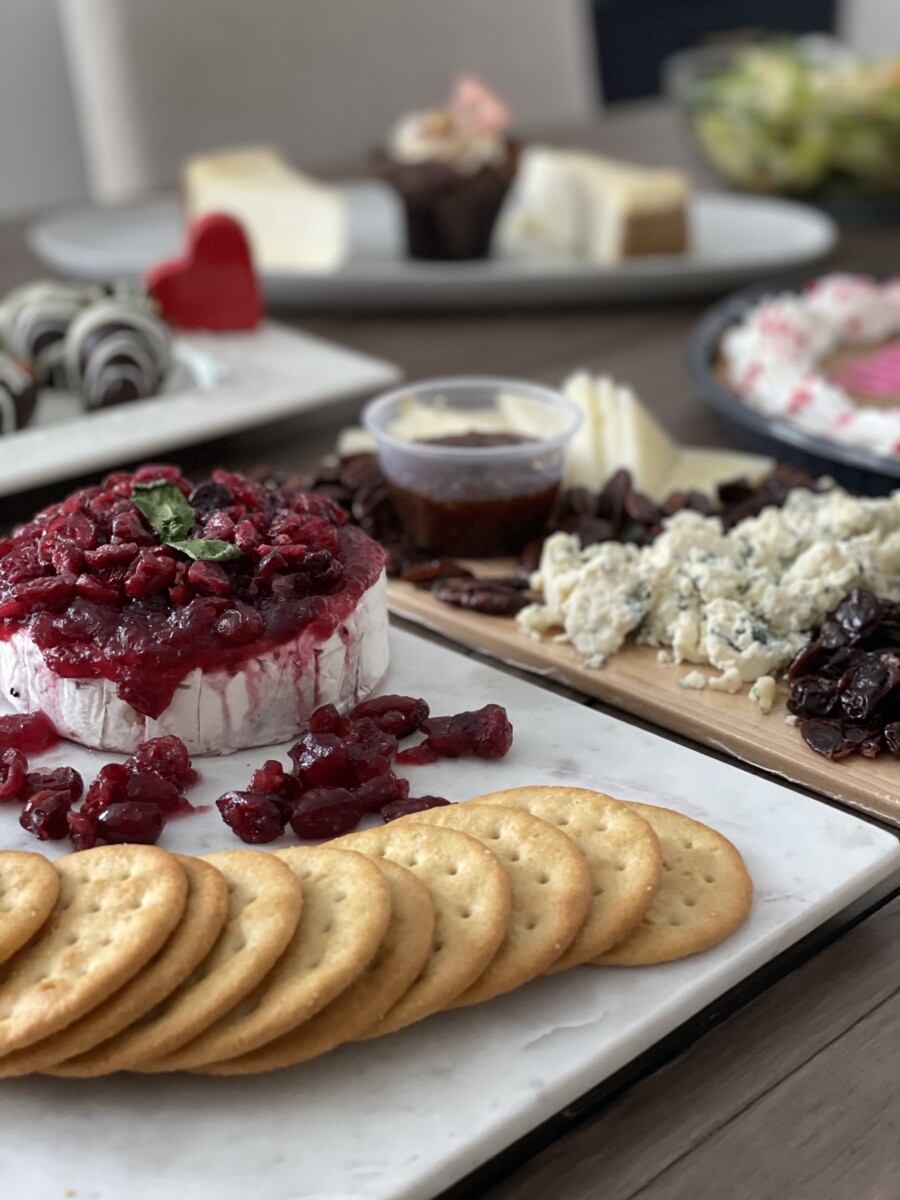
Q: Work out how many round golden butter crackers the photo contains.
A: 10